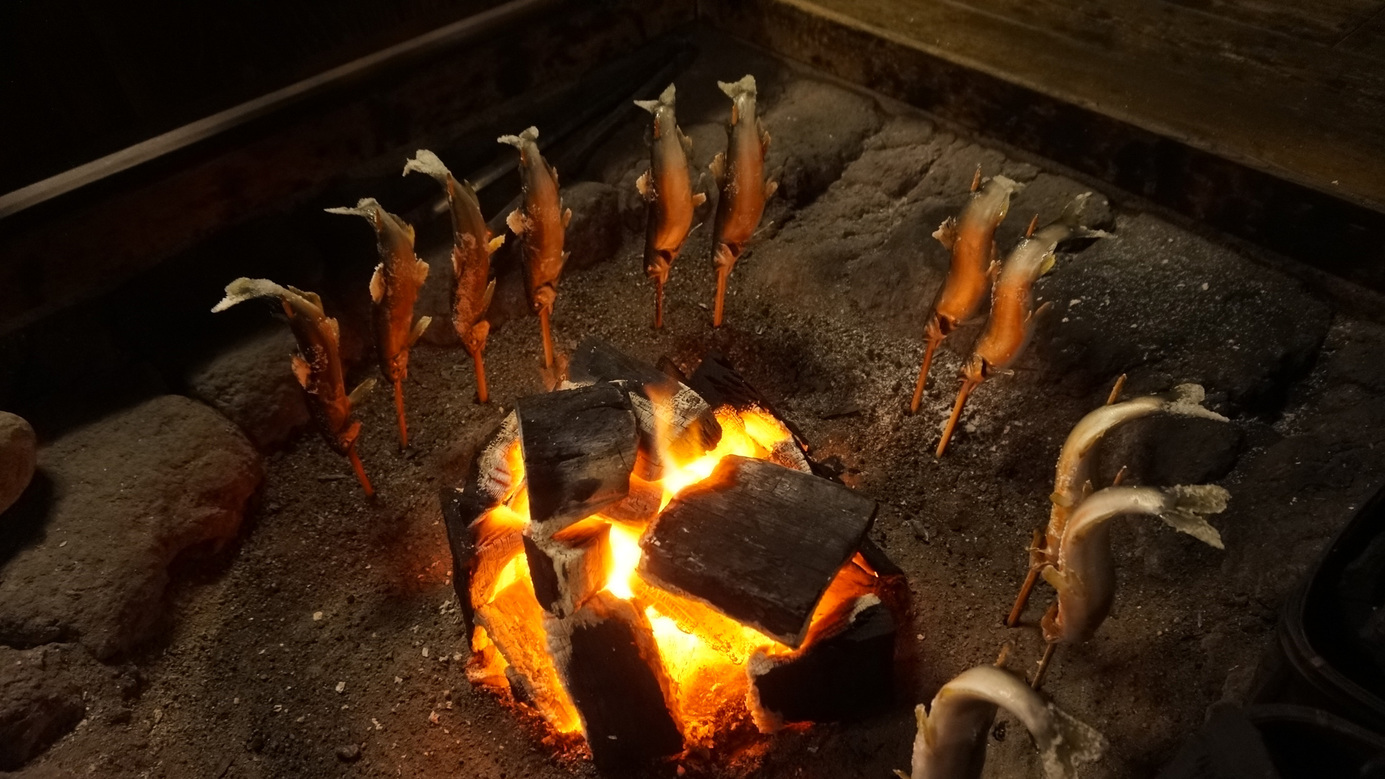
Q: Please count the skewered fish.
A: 11